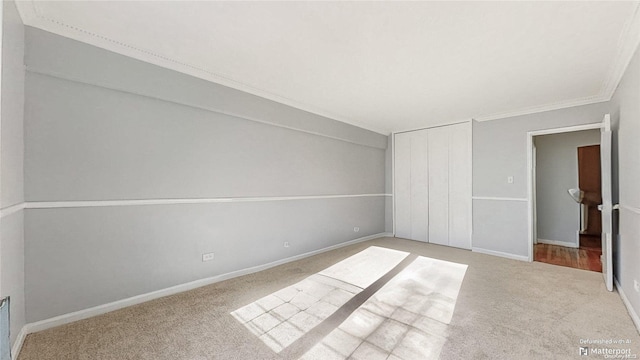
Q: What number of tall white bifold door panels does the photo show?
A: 4